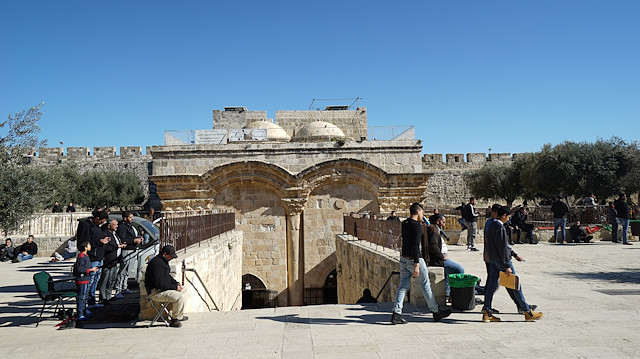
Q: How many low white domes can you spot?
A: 2